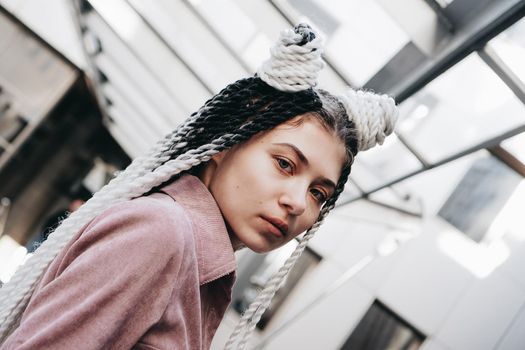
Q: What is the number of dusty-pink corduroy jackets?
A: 1